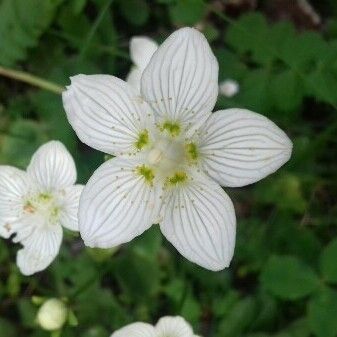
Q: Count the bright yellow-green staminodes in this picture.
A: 5